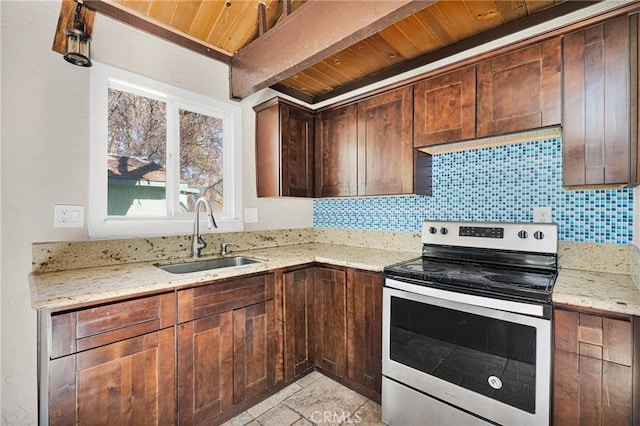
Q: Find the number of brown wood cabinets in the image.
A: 13